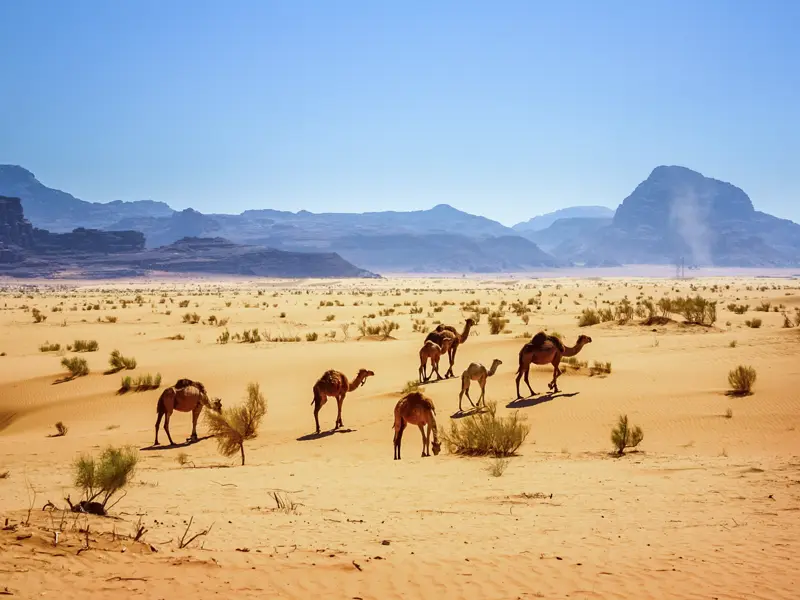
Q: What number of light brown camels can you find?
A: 1